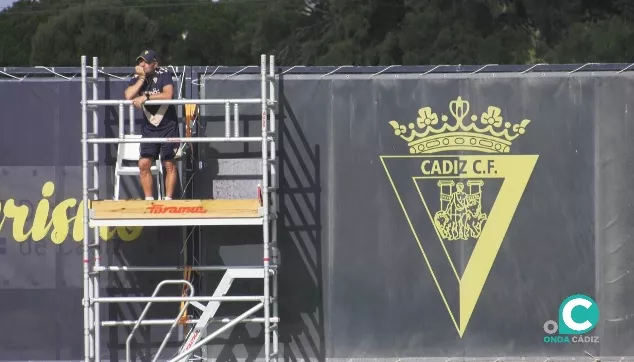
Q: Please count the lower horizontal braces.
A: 3